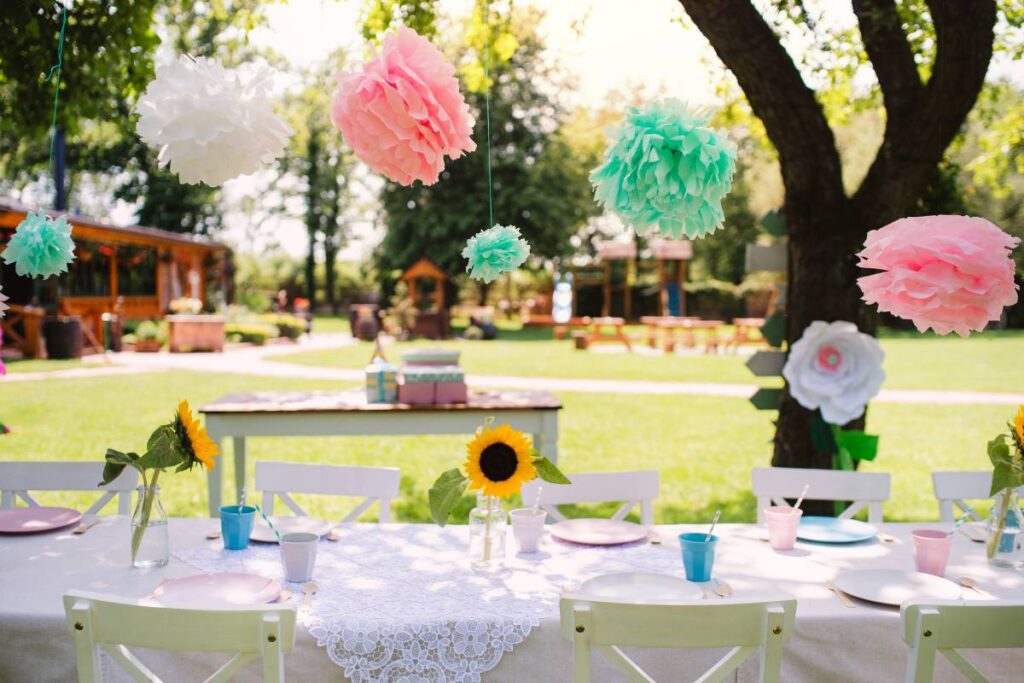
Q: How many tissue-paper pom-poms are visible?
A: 6